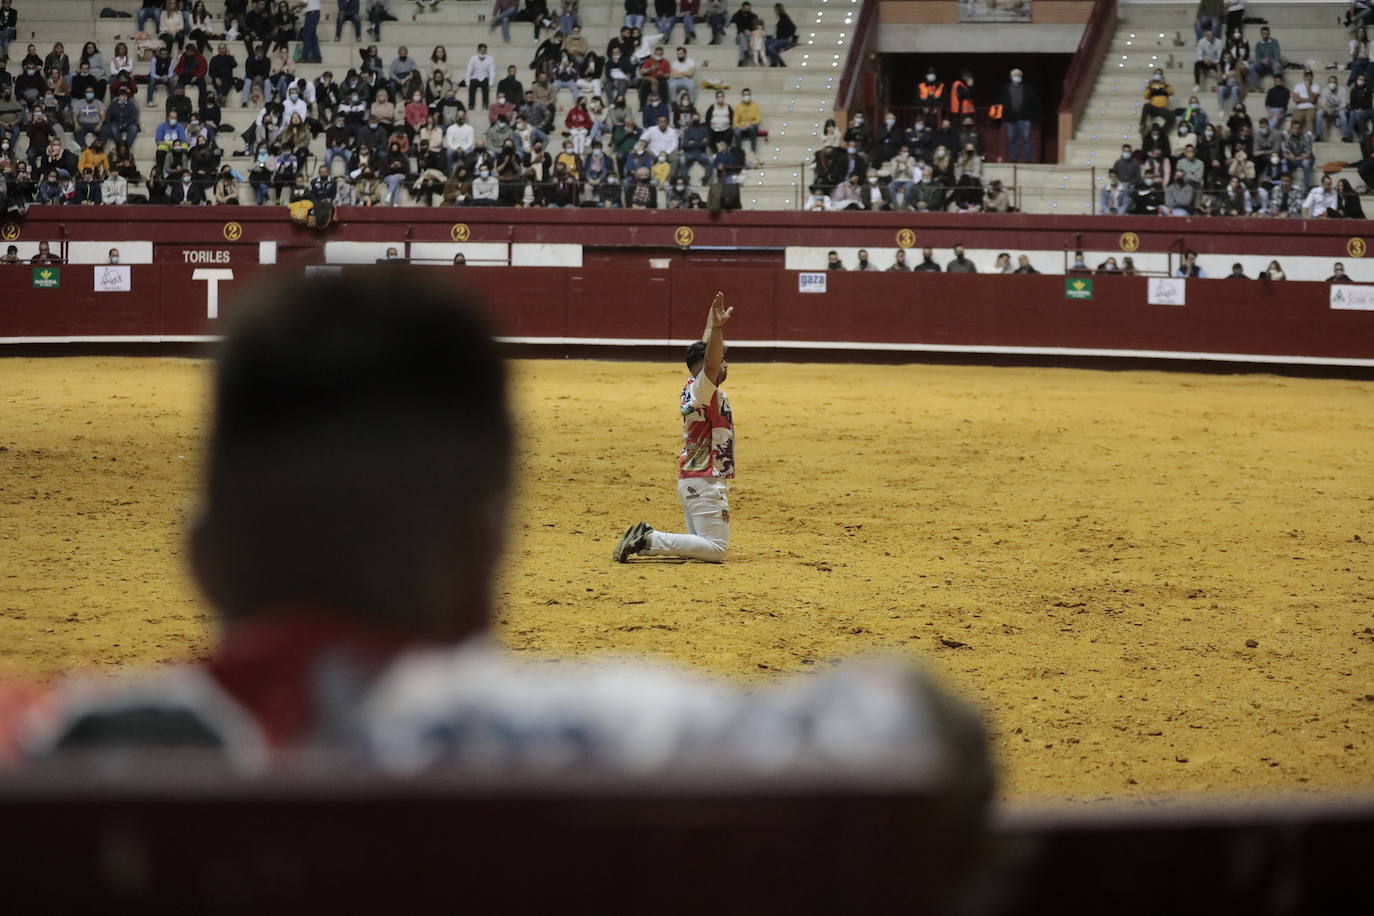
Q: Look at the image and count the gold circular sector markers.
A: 7